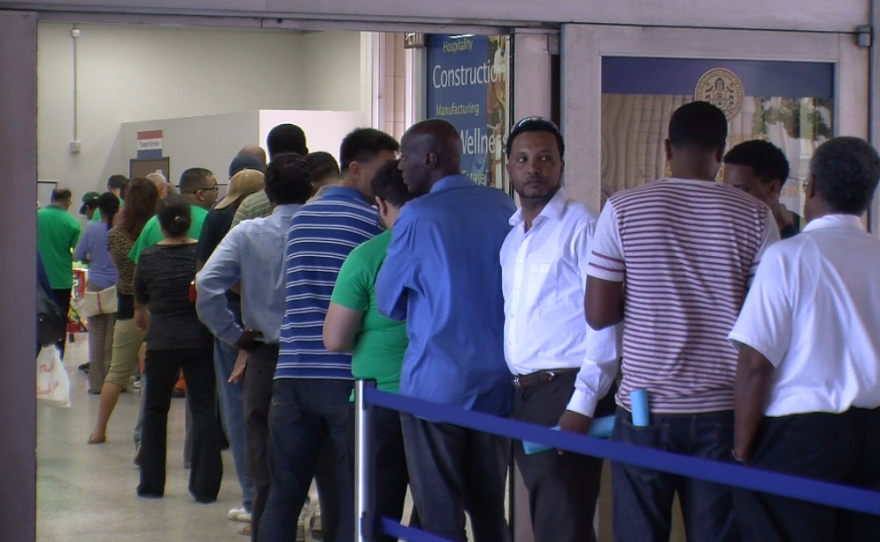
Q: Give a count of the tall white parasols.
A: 0